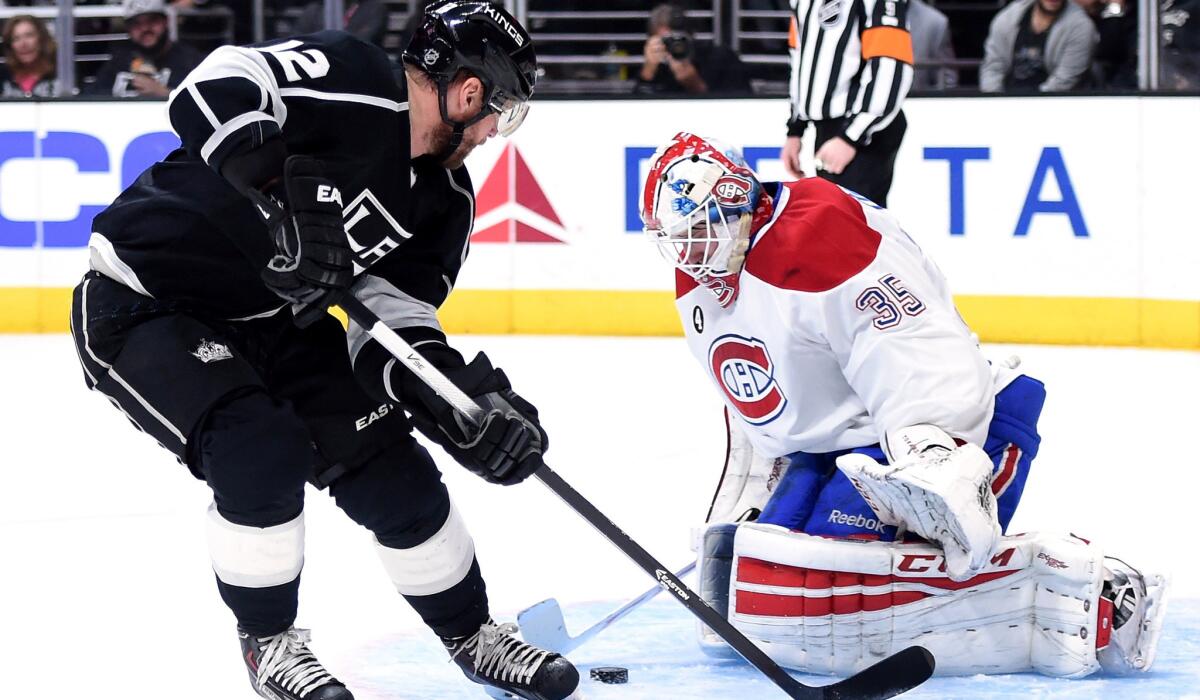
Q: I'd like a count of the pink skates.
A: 0